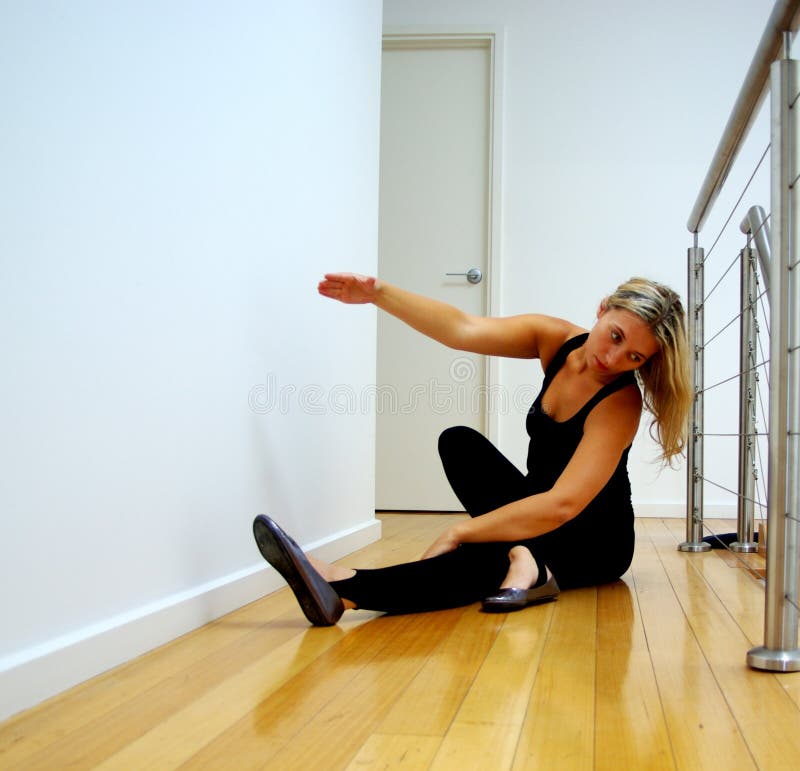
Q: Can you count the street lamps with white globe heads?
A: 0